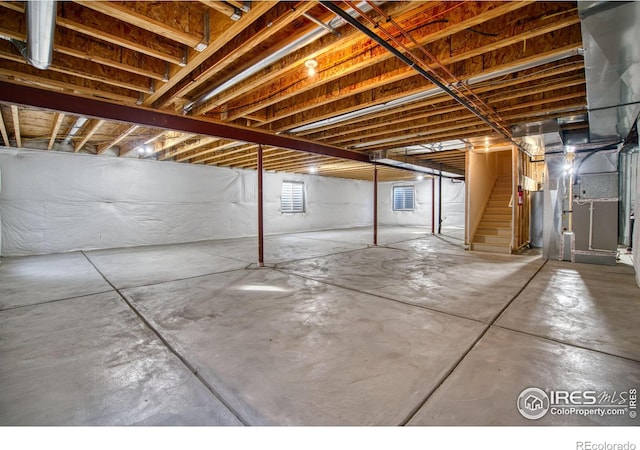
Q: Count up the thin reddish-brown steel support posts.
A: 3